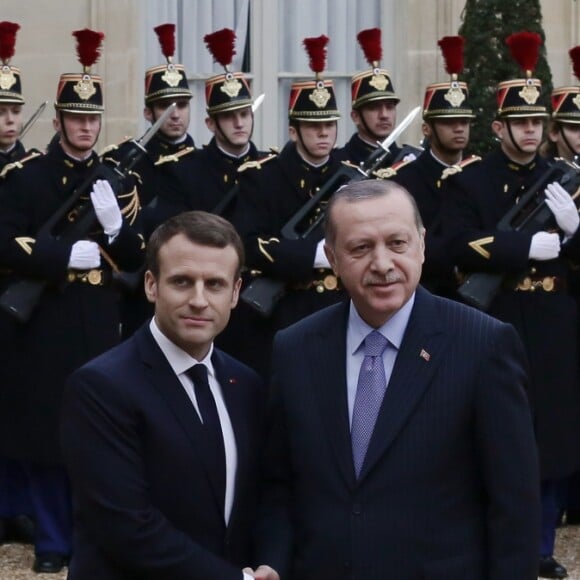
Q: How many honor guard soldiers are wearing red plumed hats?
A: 9